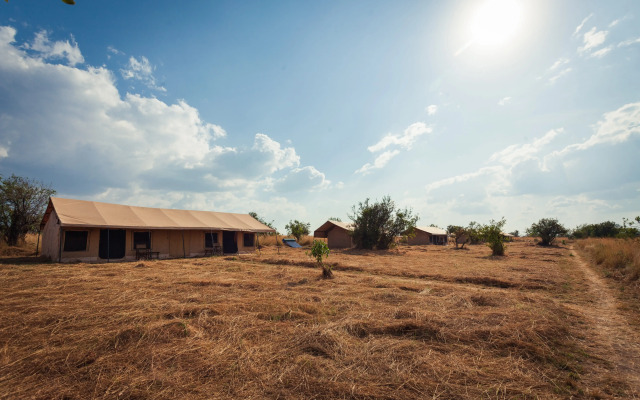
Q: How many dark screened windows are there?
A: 4